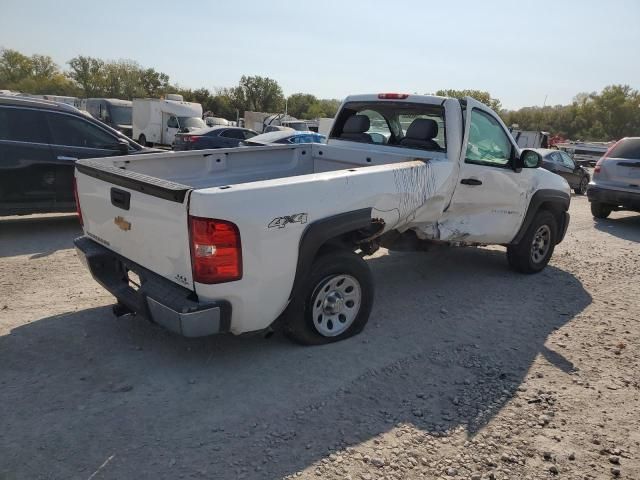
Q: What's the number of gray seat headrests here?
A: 2